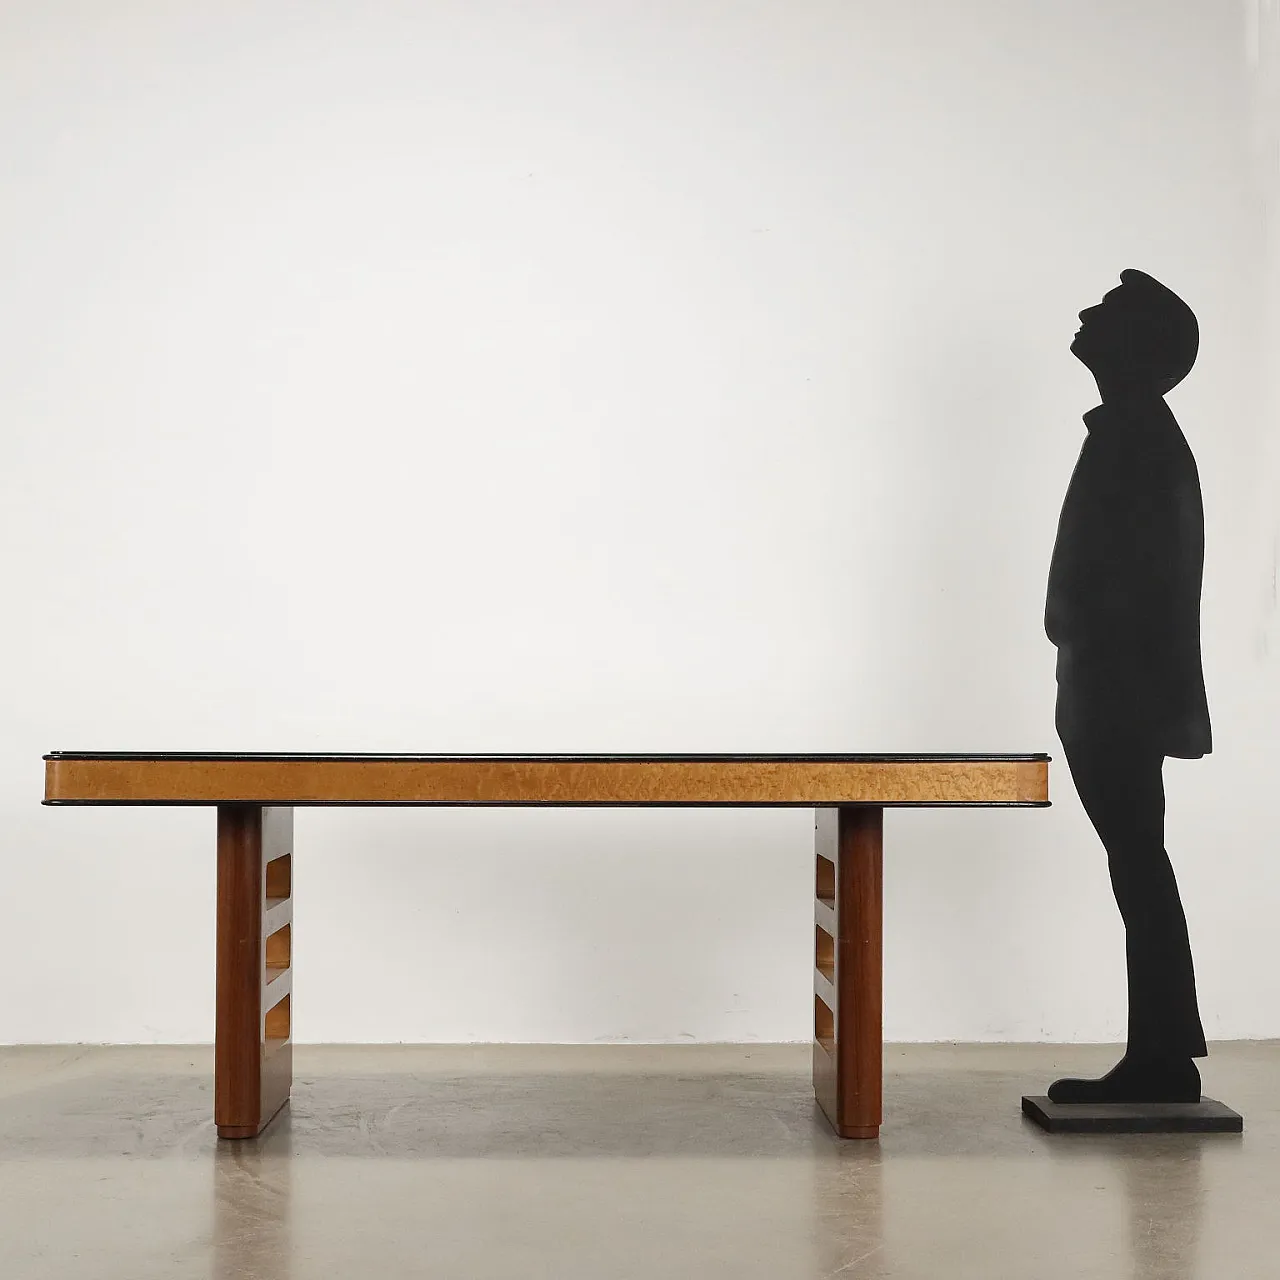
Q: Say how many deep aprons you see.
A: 1